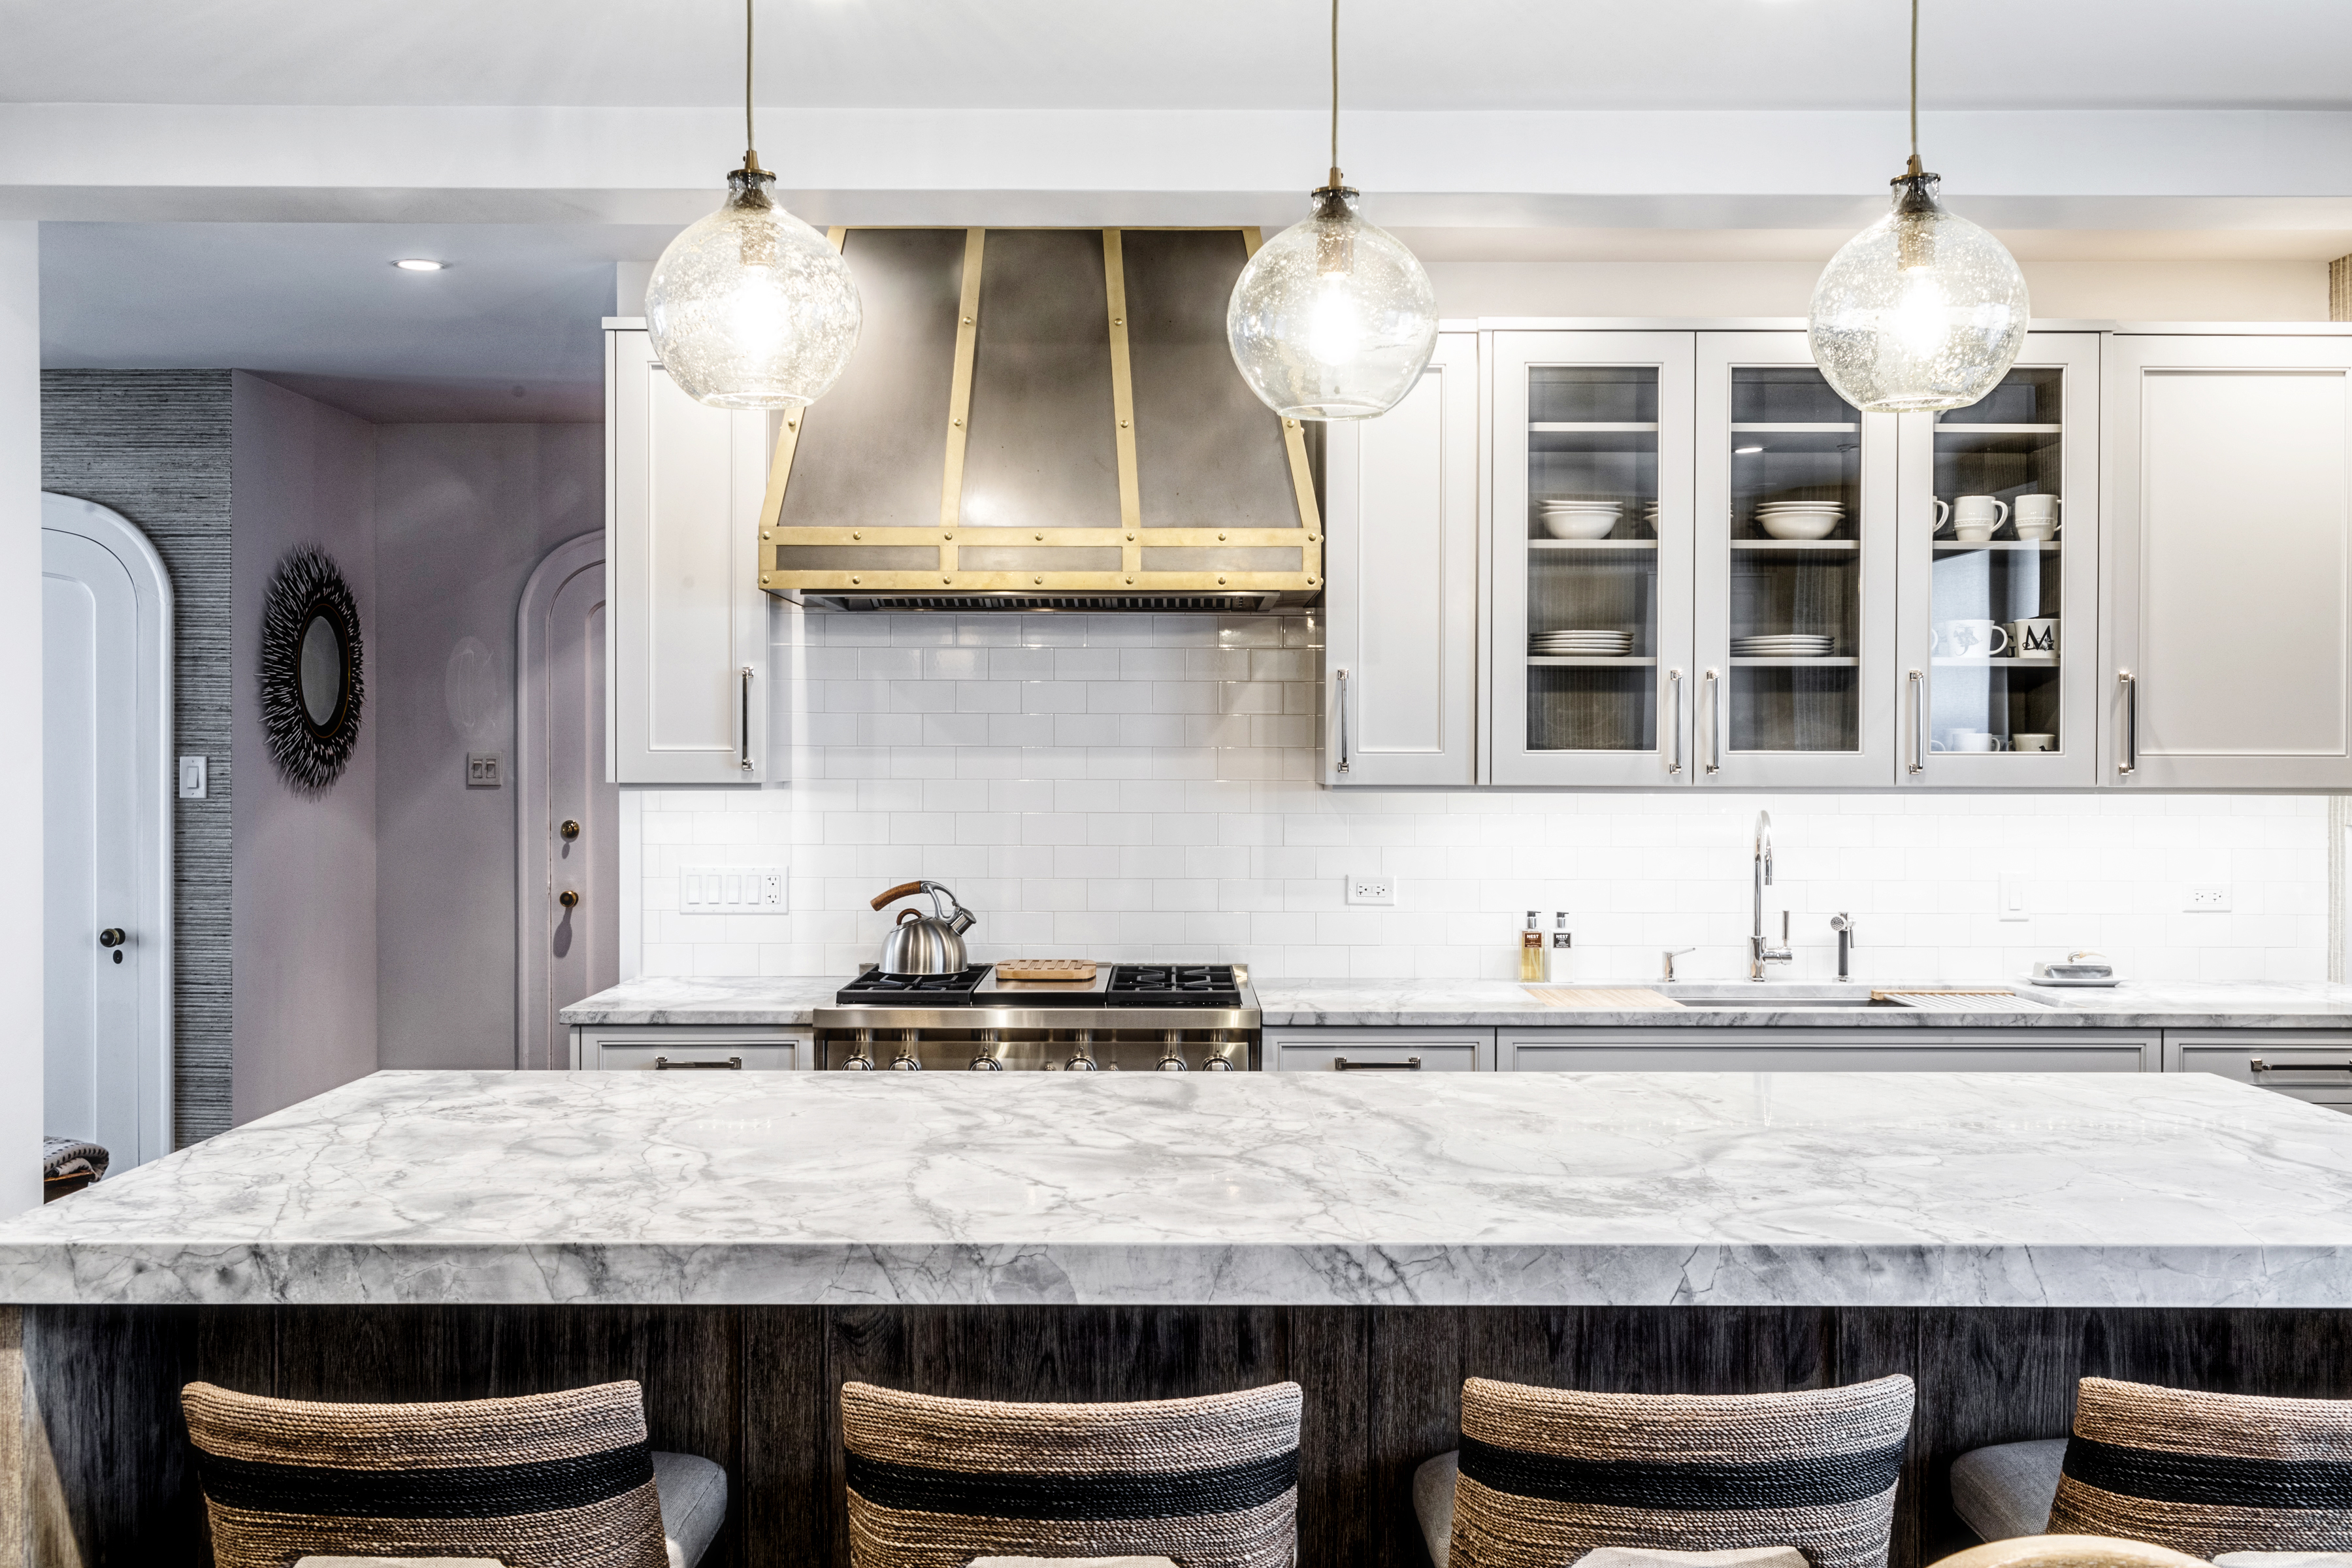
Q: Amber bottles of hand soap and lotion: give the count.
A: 1